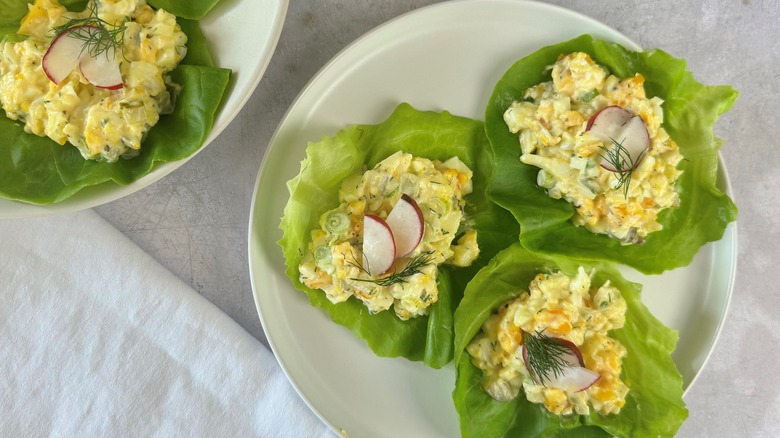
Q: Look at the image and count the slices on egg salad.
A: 8